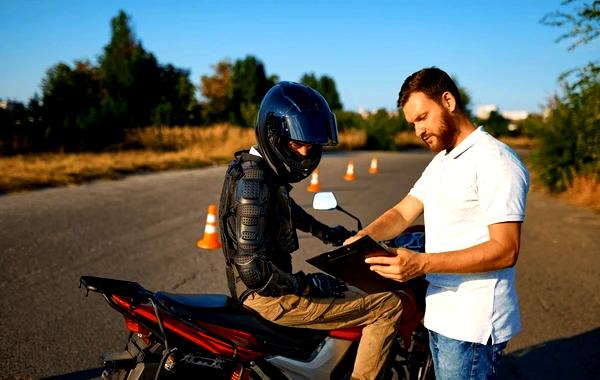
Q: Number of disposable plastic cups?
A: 0